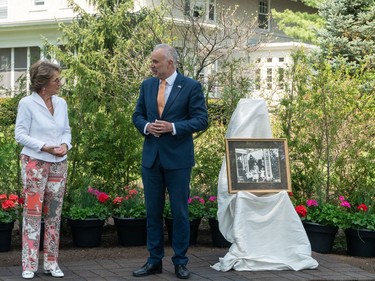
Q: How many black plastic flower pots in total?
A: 8